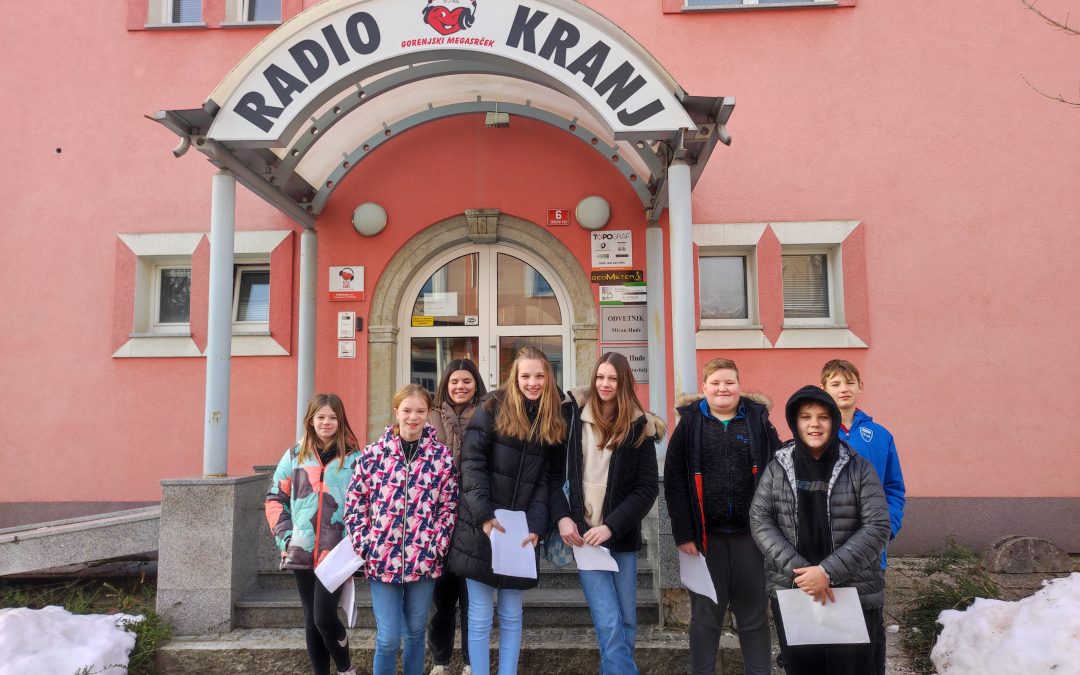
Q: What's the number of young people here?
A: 8